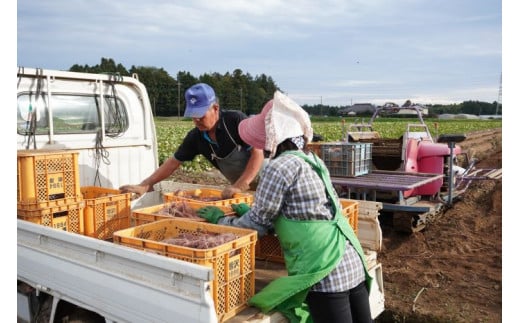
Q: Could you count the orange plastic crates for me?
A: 7